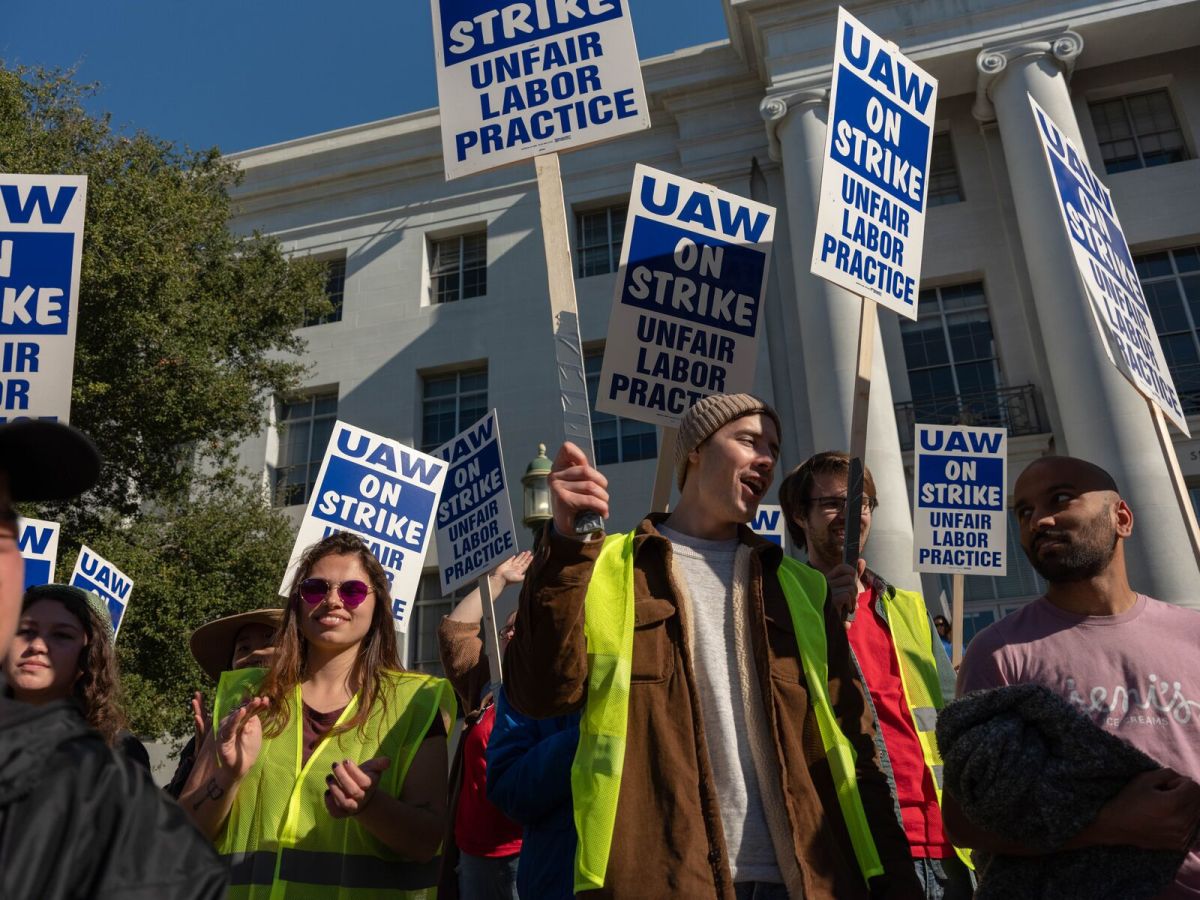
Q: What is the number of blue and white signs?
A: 11